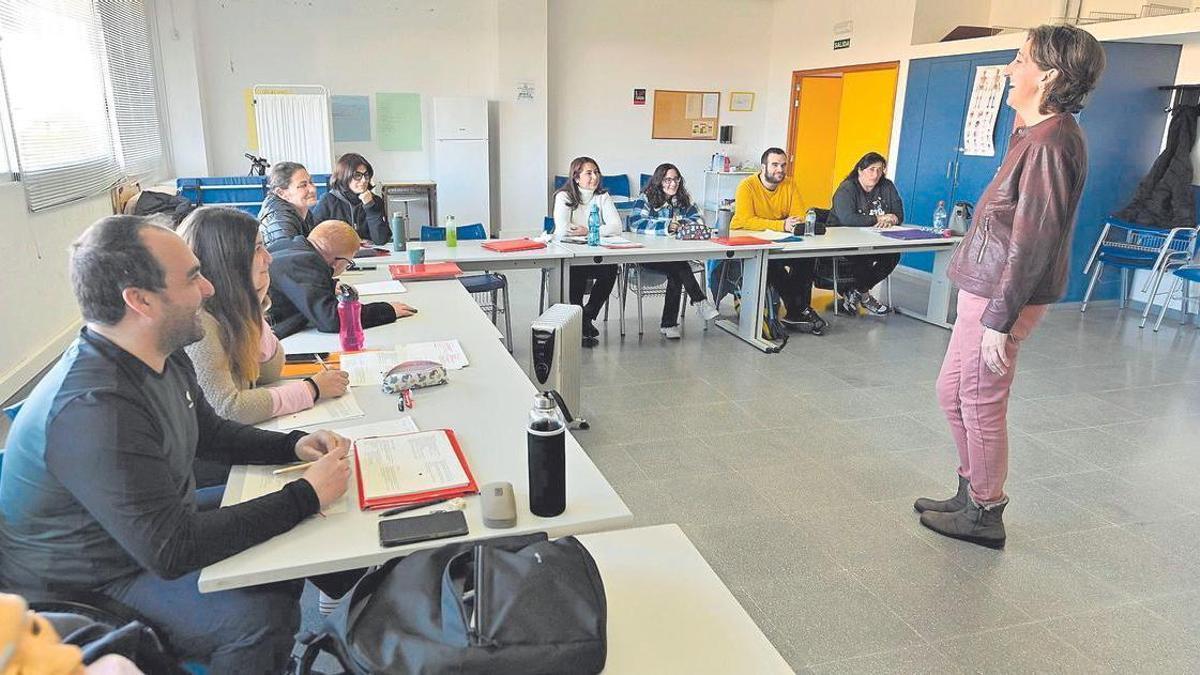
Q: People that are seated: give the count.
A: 9